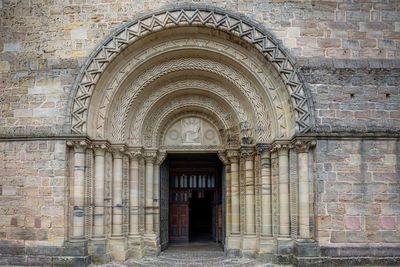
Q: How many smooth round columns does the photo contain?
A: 10